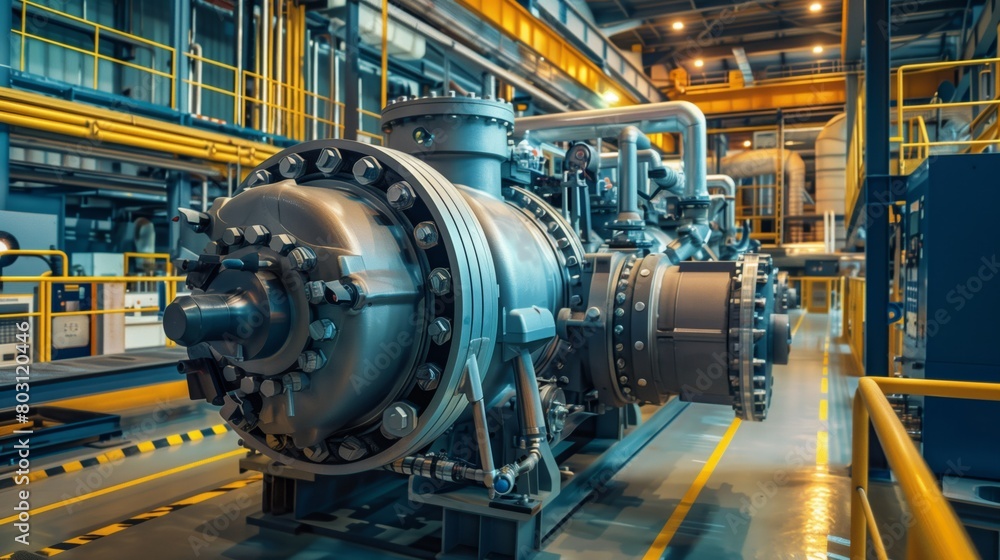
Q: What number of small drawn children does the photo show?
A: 0